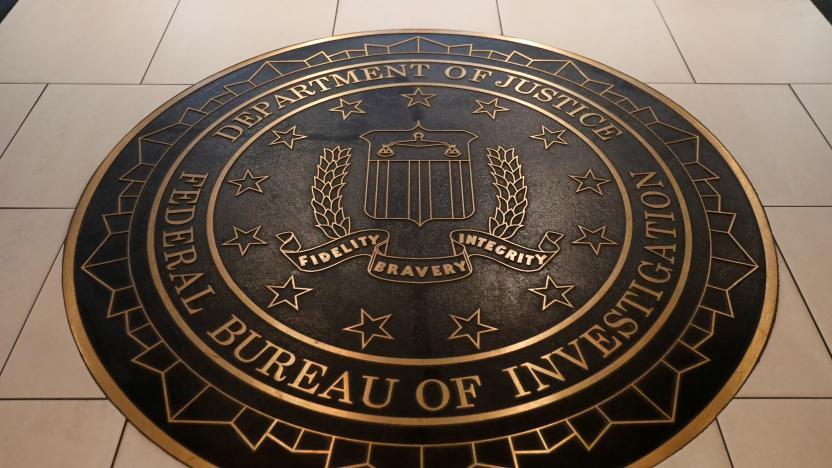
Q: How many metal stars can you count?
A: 13